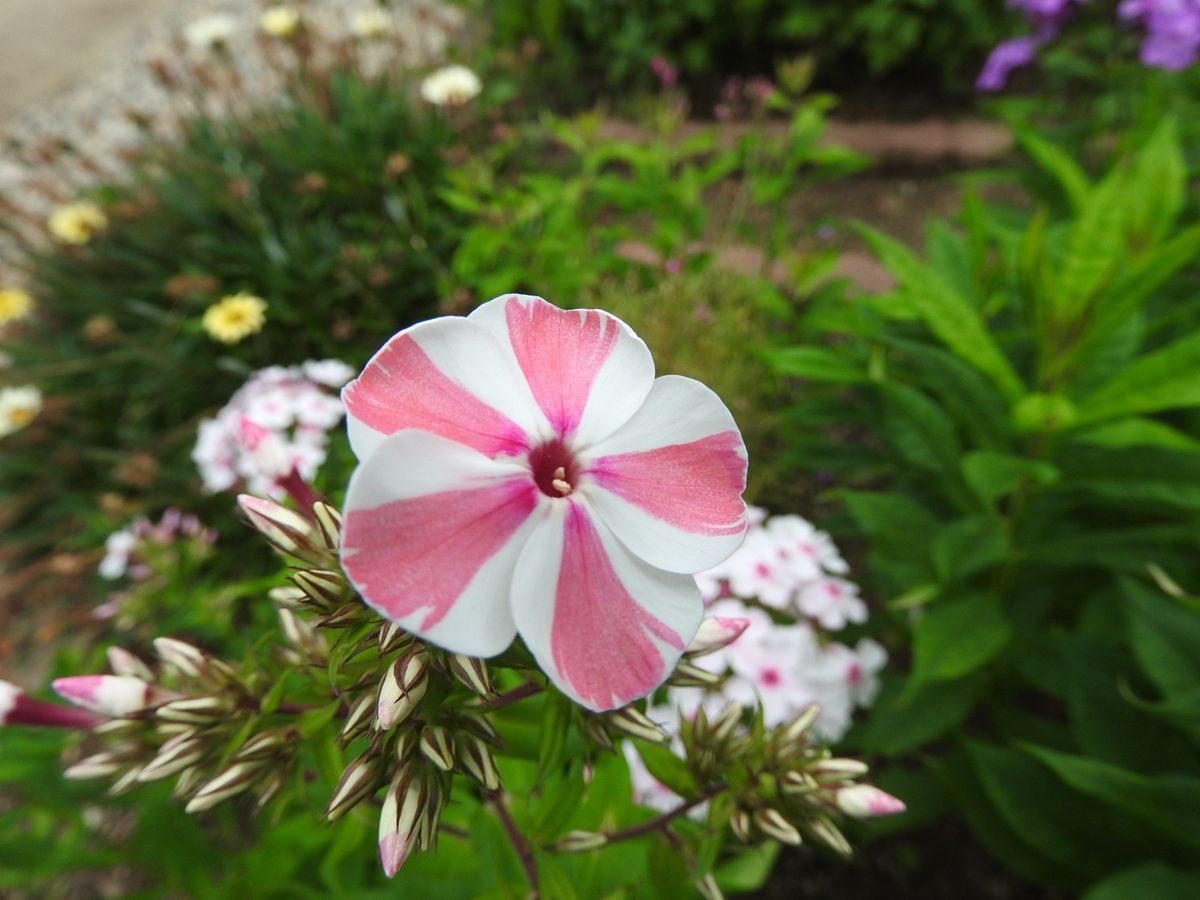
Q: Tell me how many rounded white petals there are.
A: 5